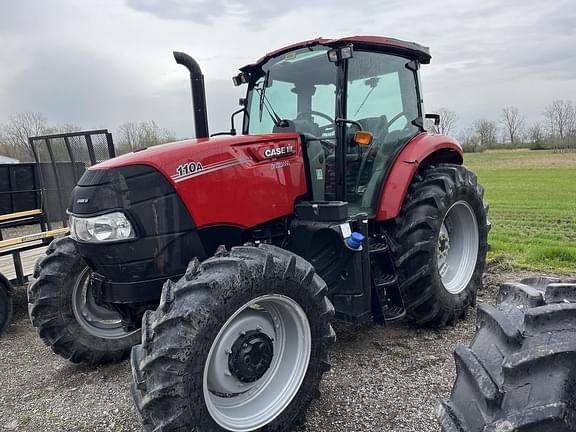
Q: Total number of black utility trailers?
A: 1